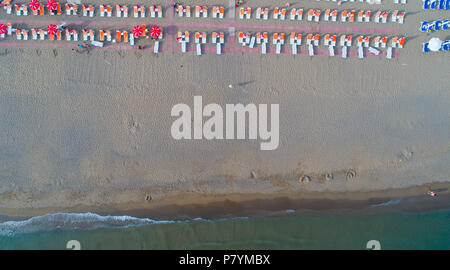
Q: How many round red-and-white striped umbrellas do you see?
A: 6